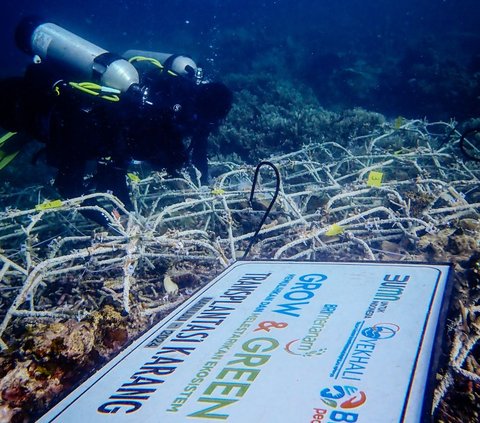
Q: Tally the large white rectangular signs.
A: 1